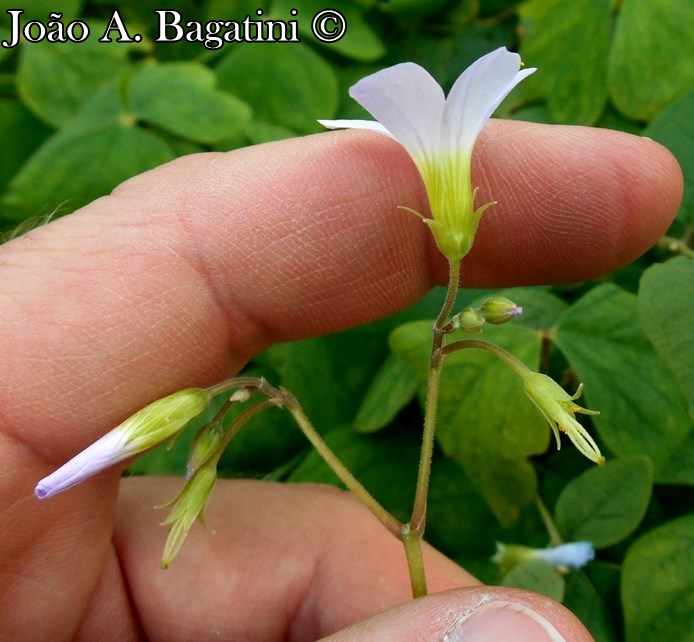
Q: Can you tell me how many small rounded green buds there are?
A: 2